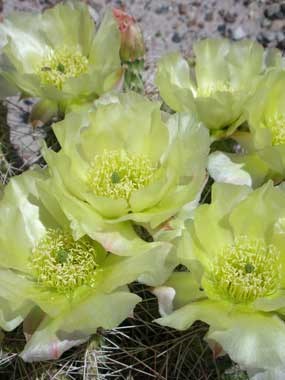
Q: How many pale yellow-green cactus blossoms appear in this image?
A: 6